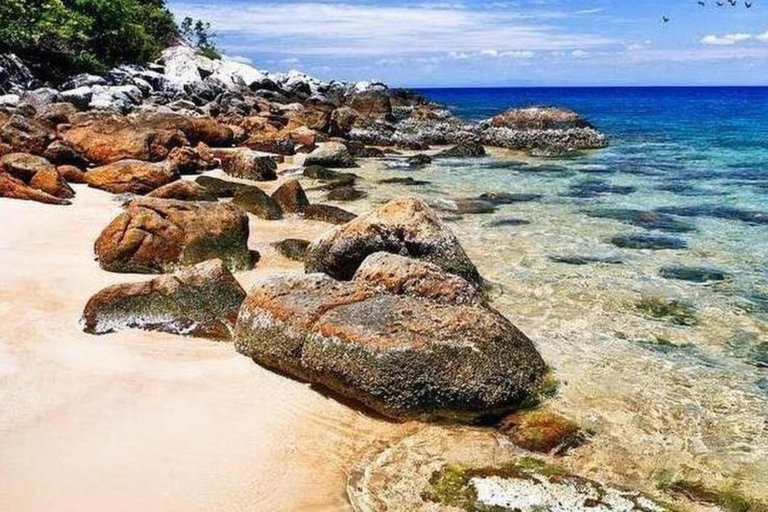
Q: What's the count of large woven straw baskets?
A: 0